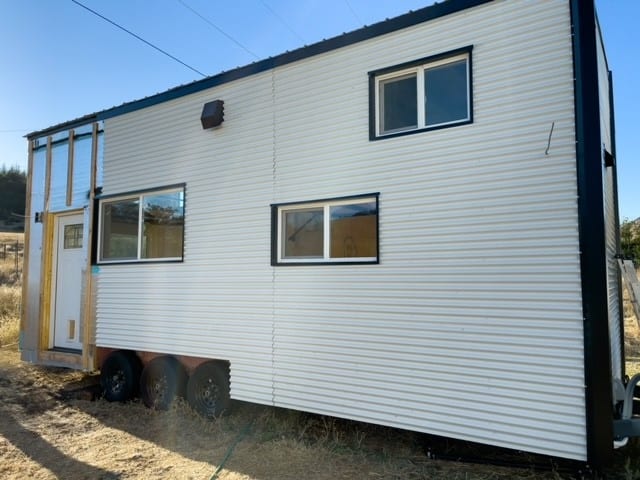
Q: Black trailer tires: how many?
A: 3